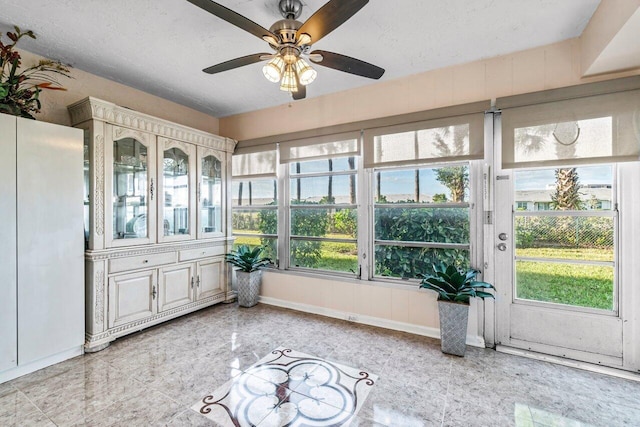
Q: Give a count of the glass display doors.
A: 3